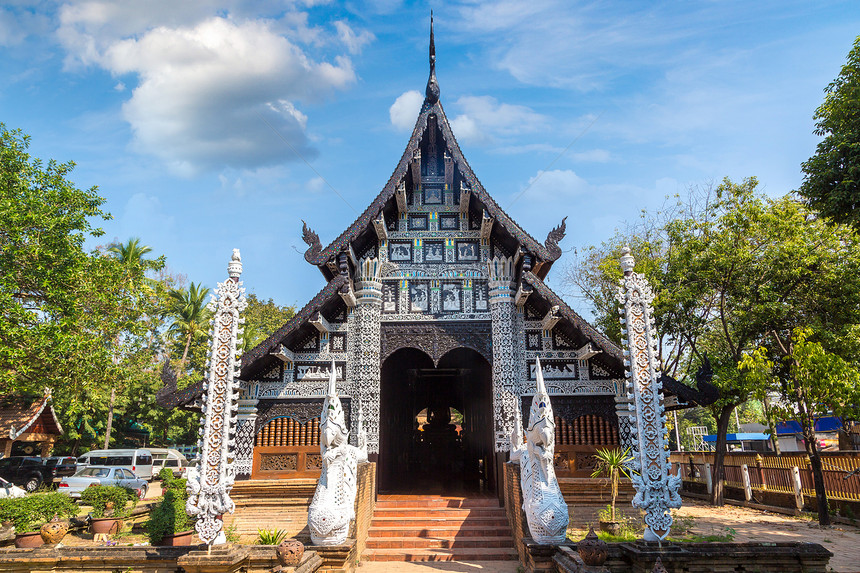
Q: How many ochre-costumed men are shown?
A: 0